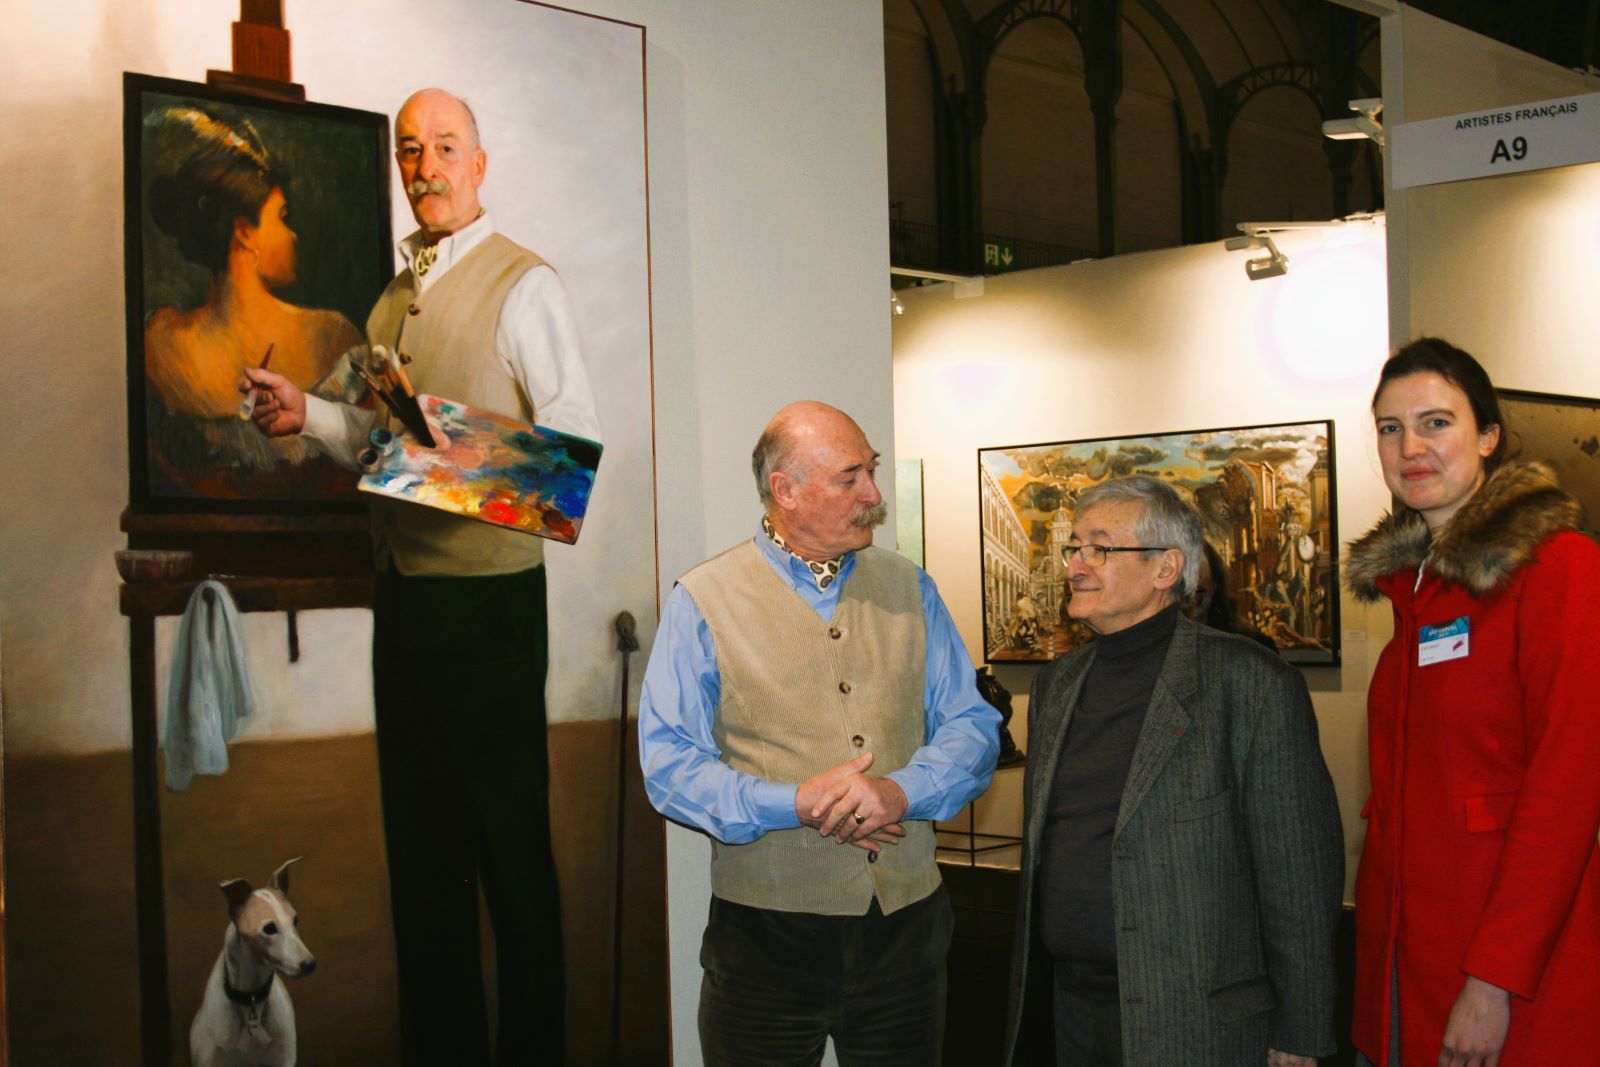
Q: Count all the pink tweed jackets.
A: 0